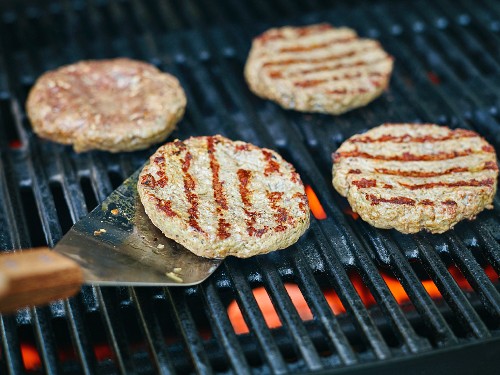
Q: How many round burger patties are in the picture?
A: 4